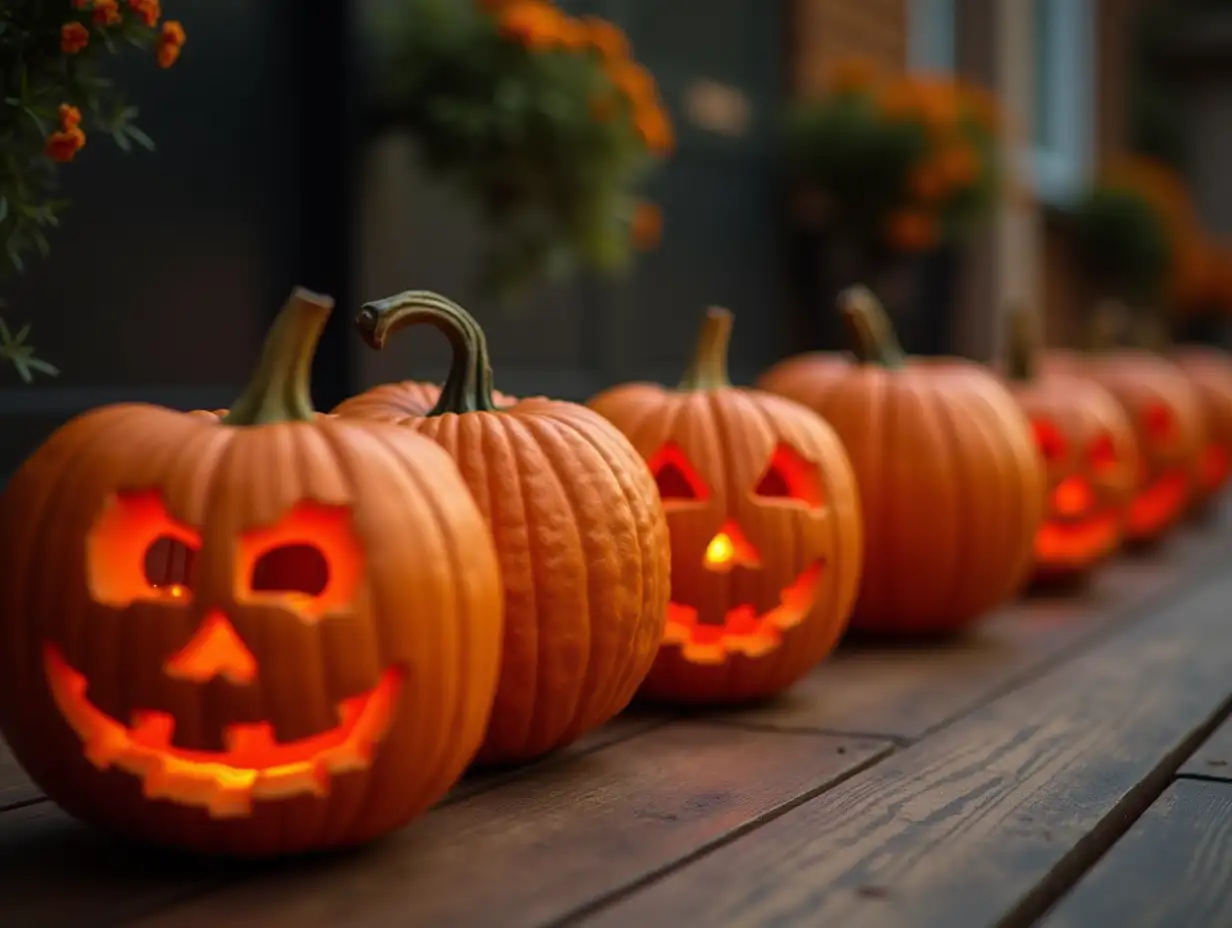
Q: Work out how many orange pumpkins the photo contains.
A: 7